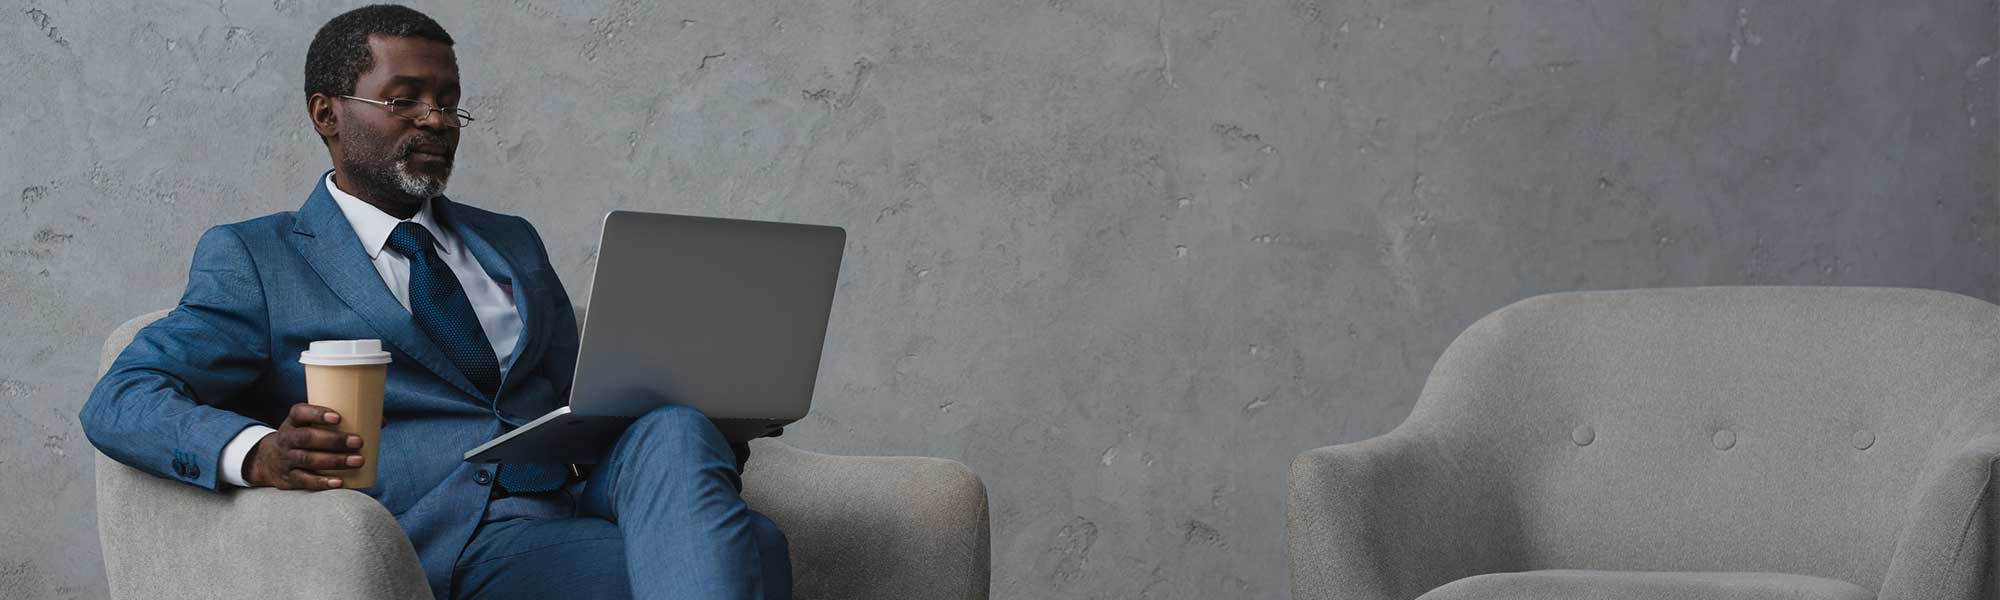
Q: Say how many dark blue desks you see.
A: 0